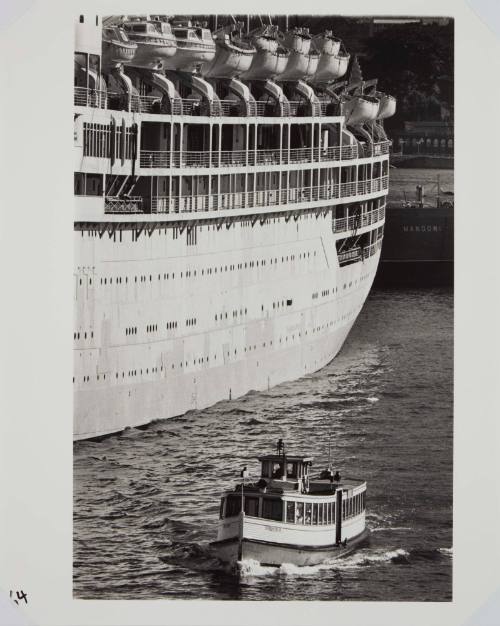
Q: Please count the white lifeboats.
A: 9